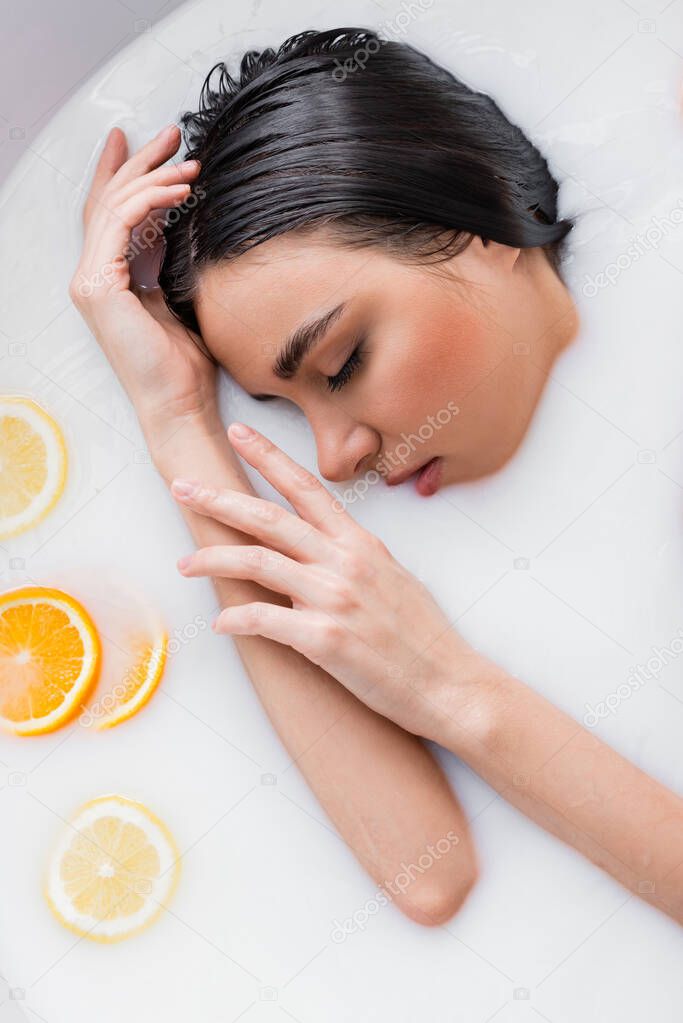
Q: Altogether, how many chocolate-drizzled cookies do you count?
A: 0